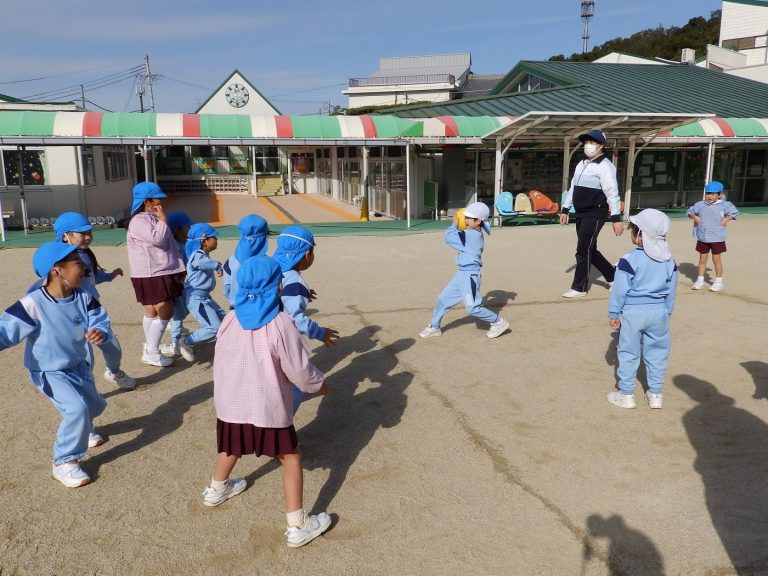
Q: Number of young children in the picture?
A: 11